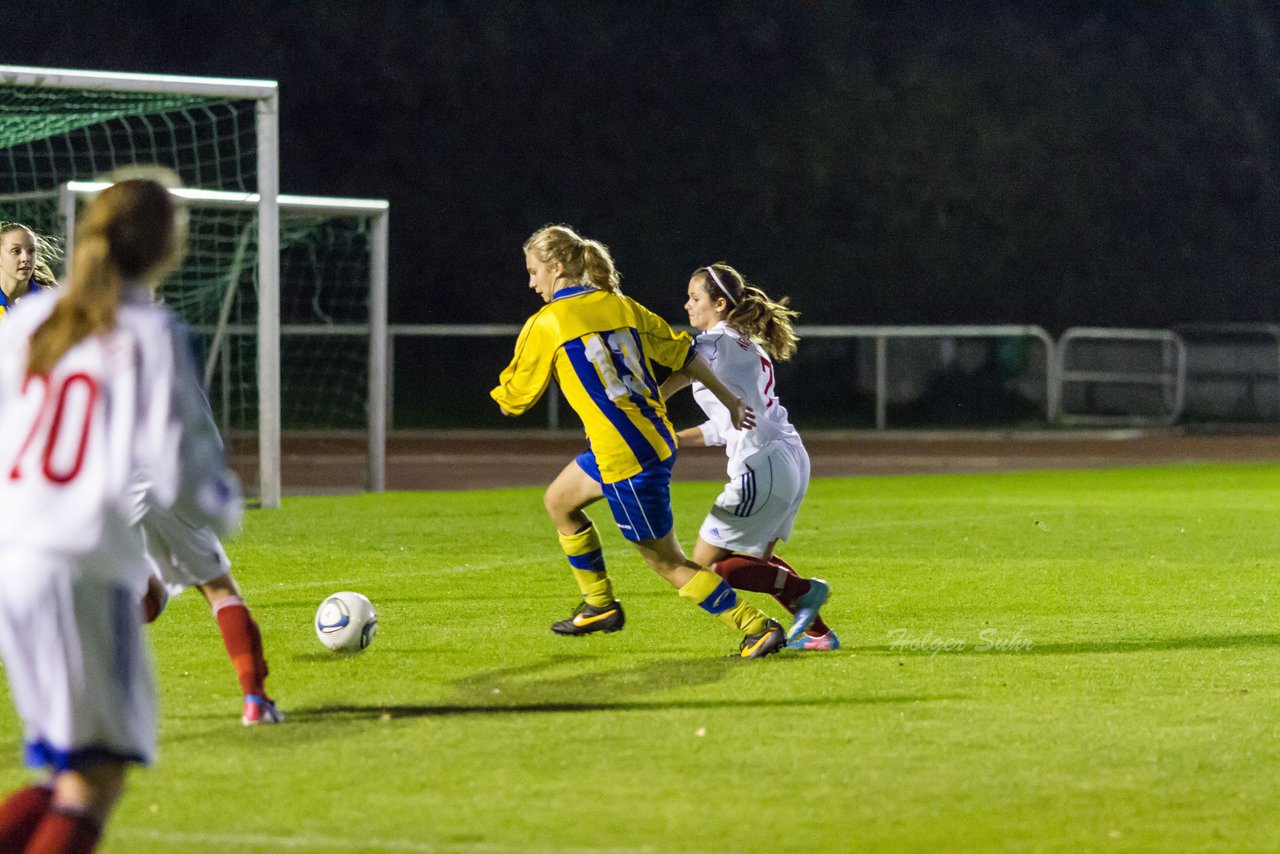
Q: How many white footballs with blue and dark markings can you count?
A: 1